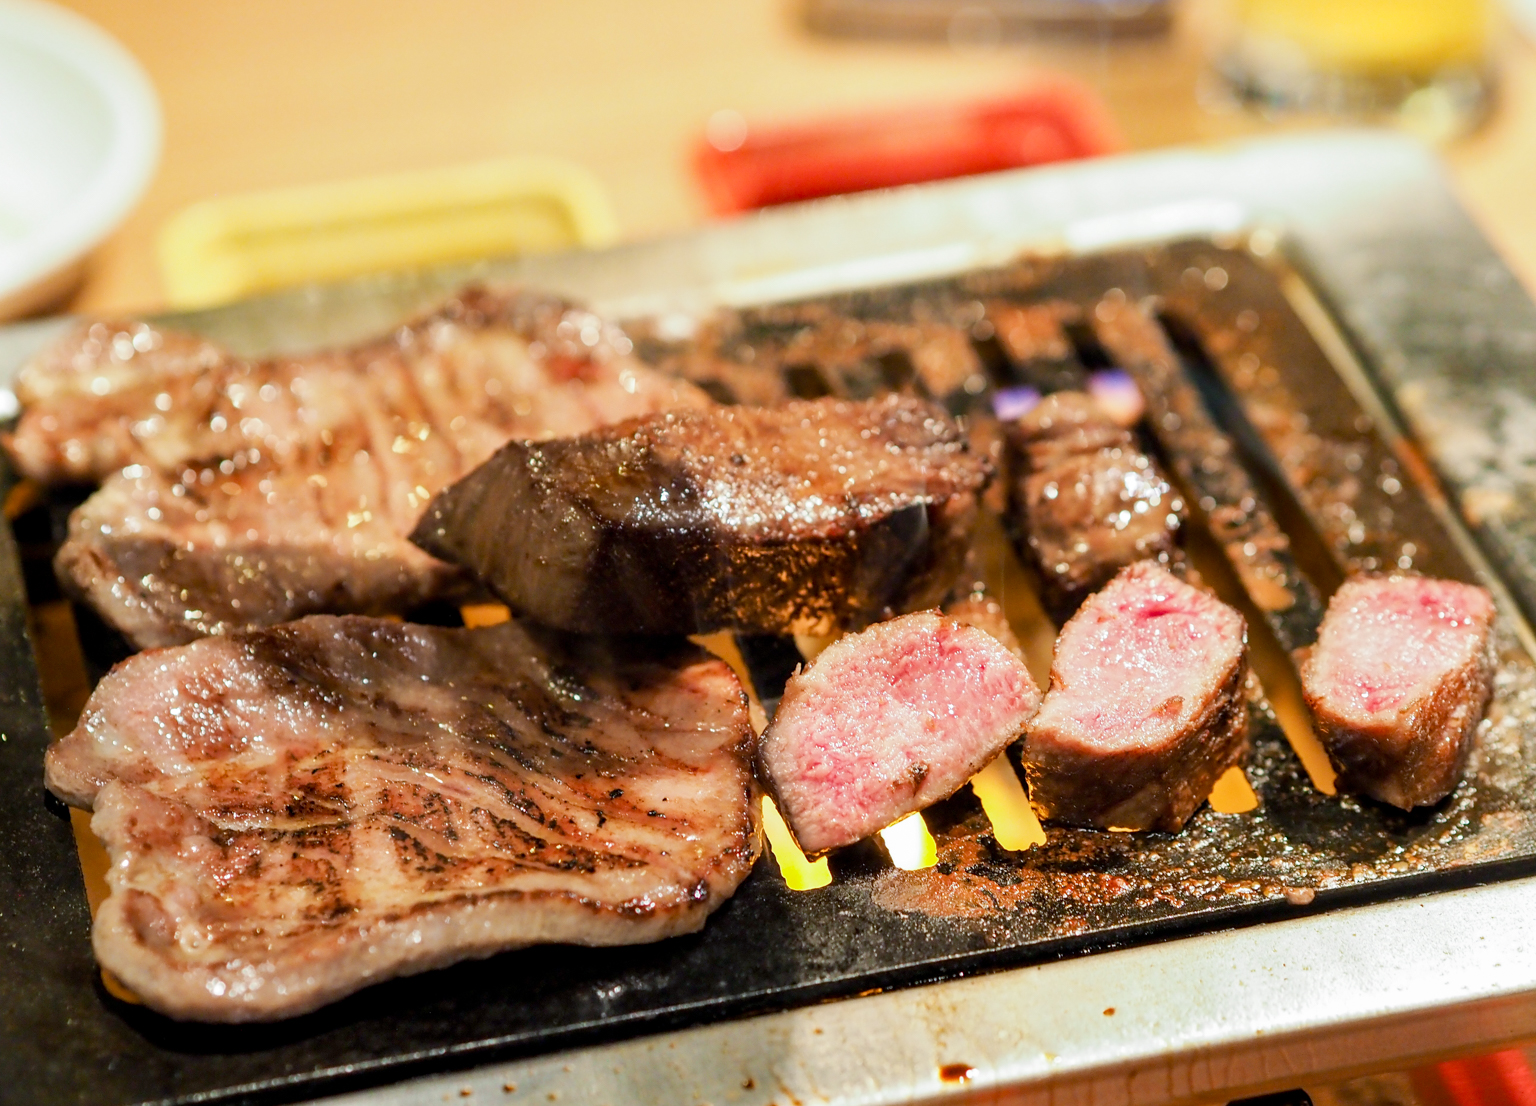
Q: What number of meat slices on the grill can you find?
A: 7